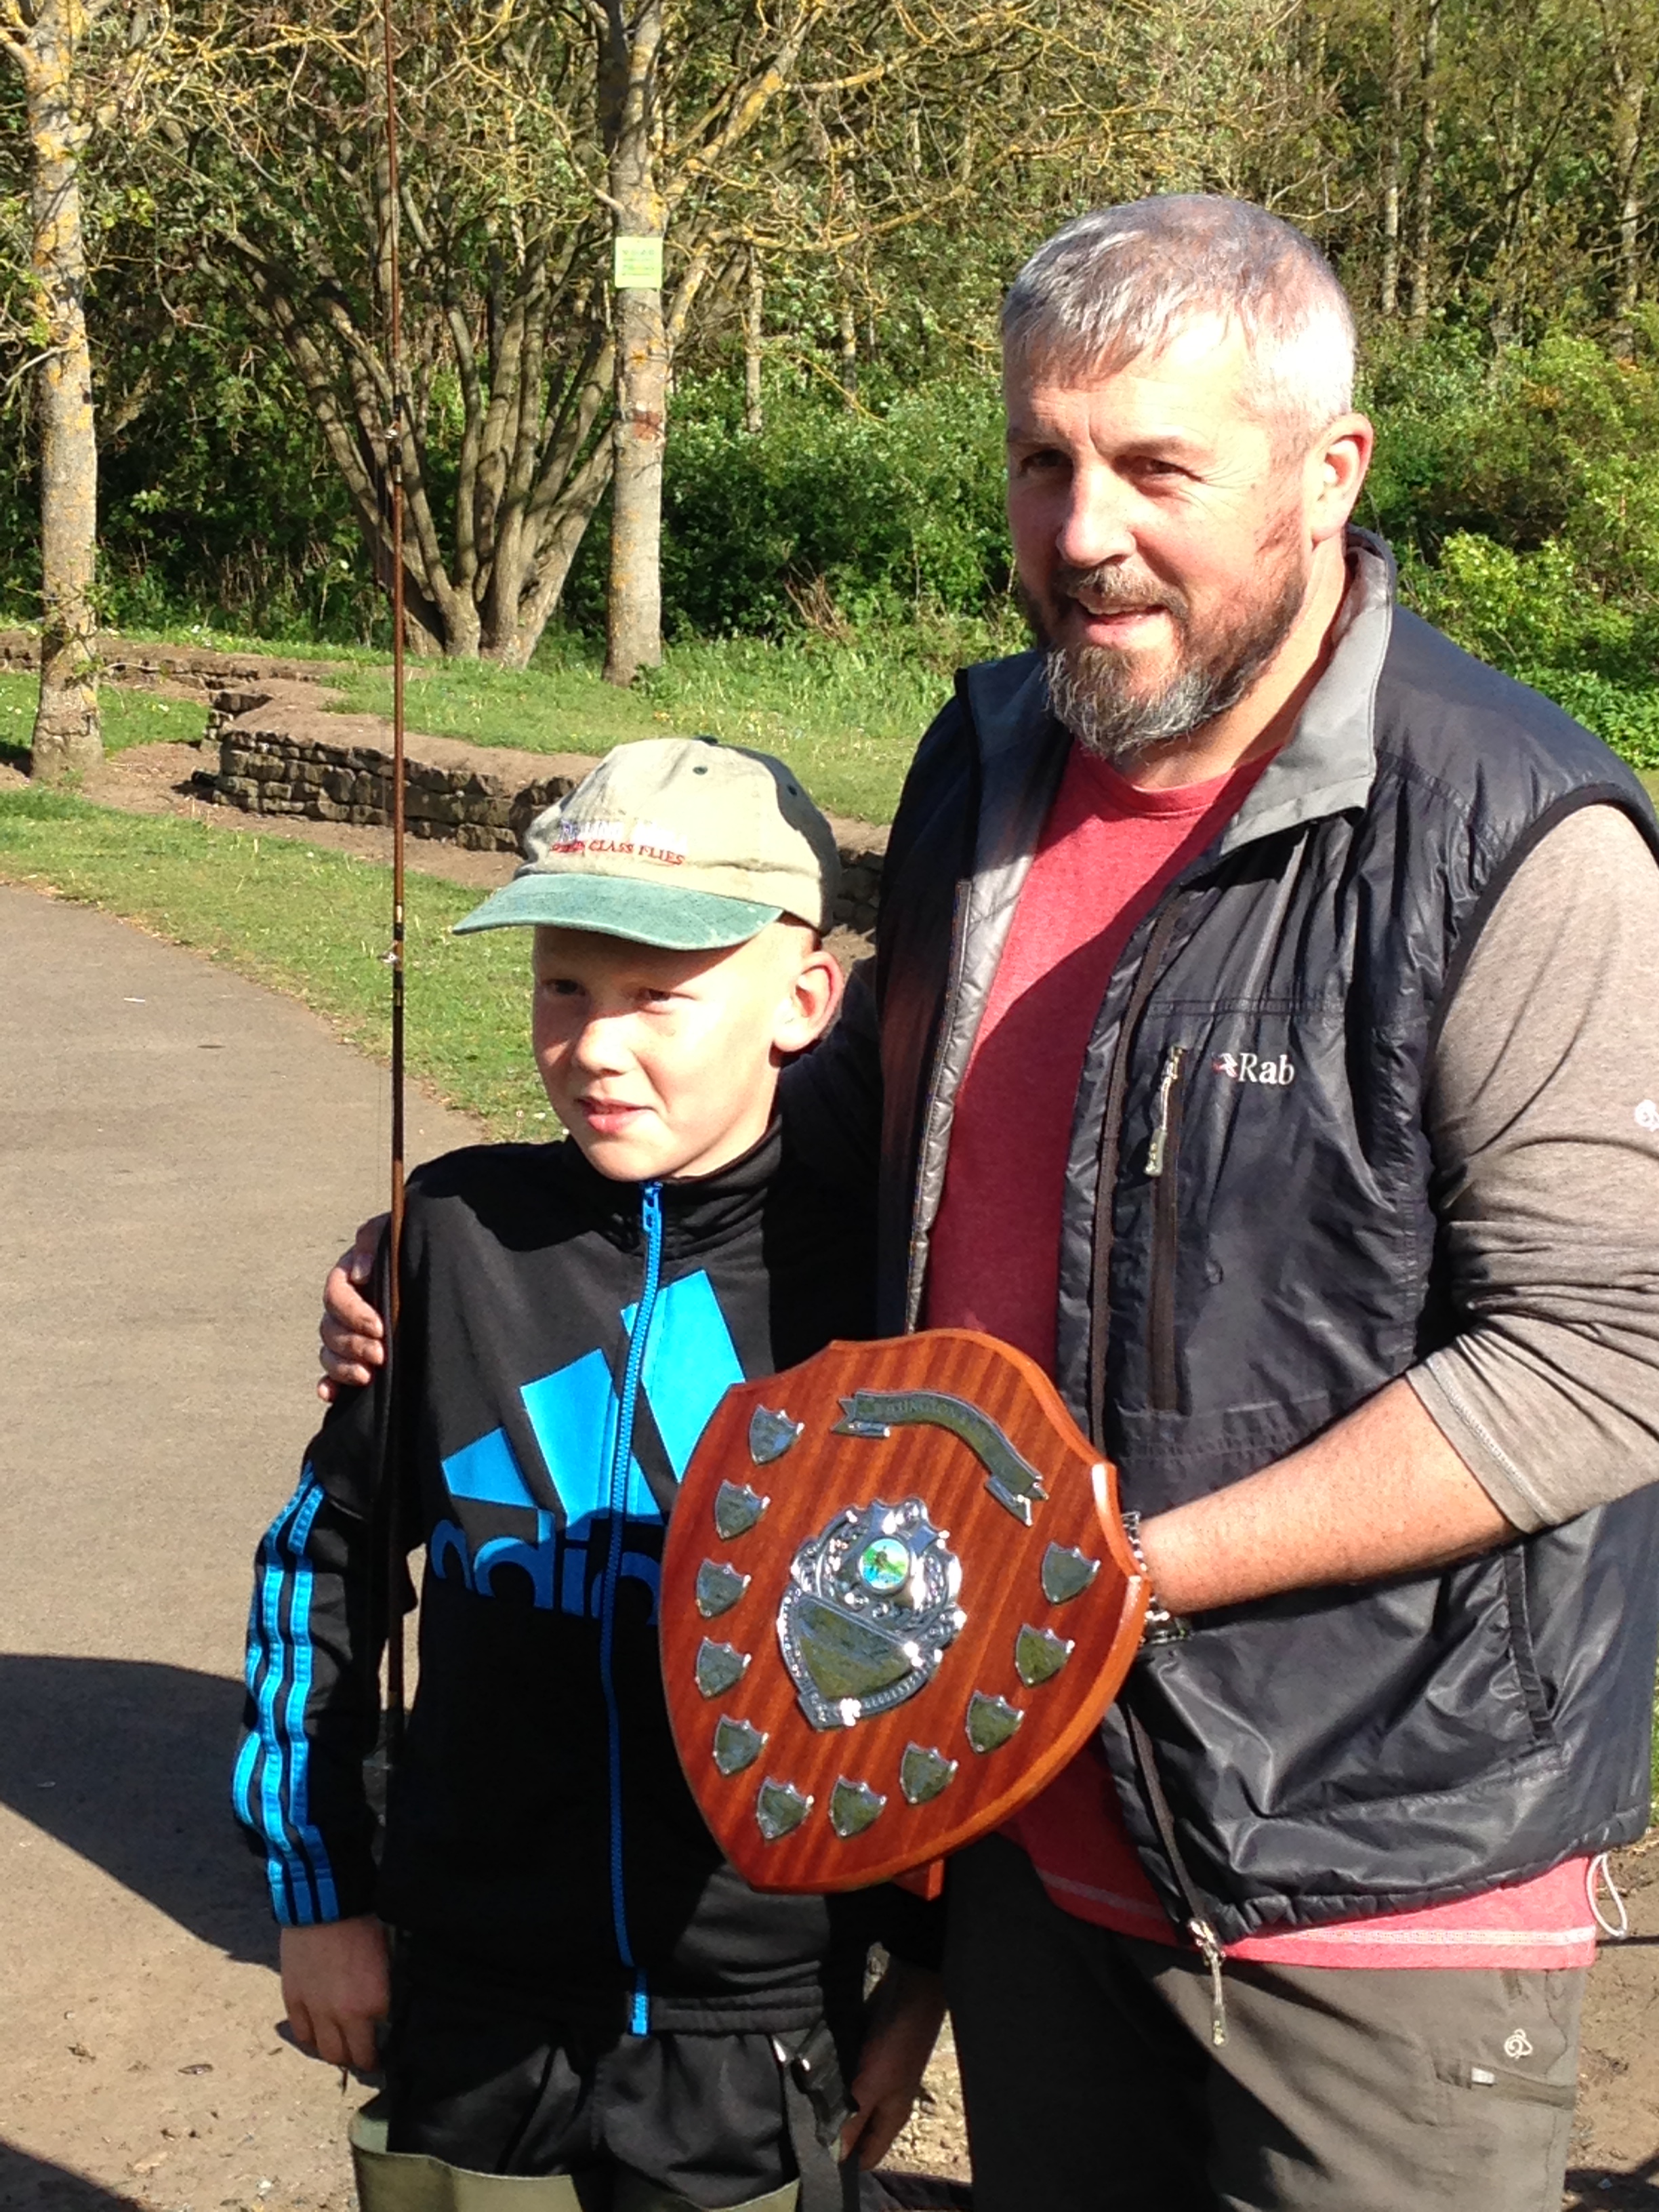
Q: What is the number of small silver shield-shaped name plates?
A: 11